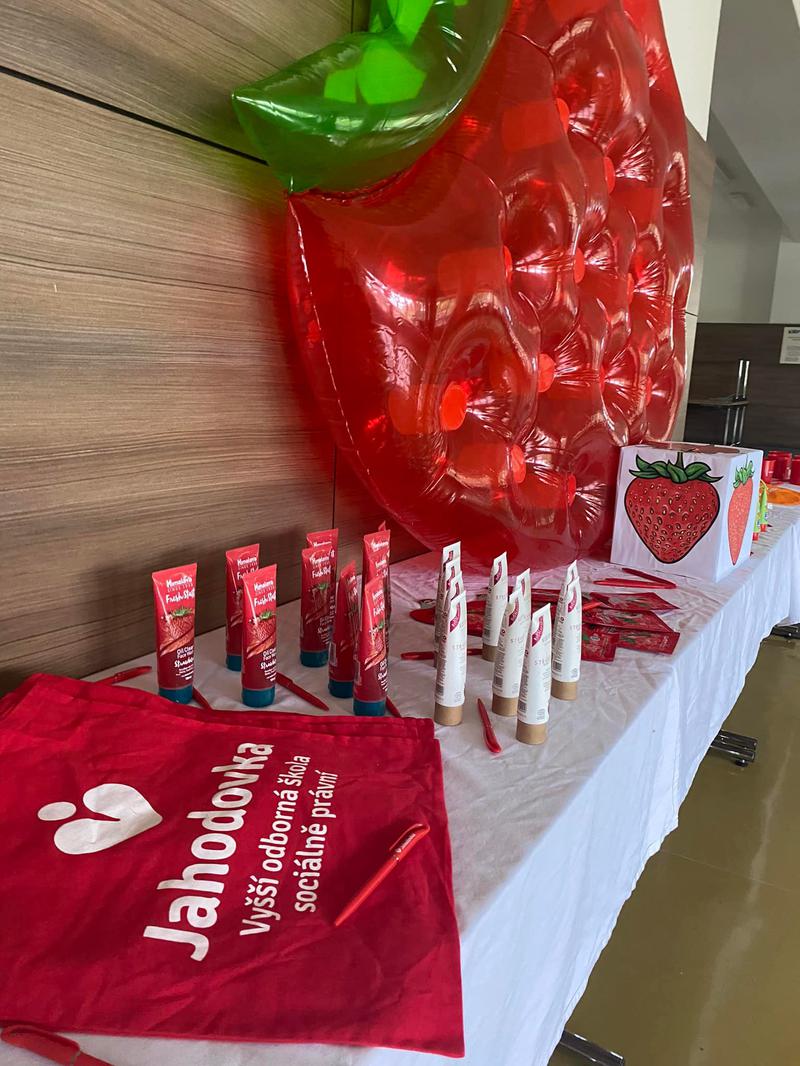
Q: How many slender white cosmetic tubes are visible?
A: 10